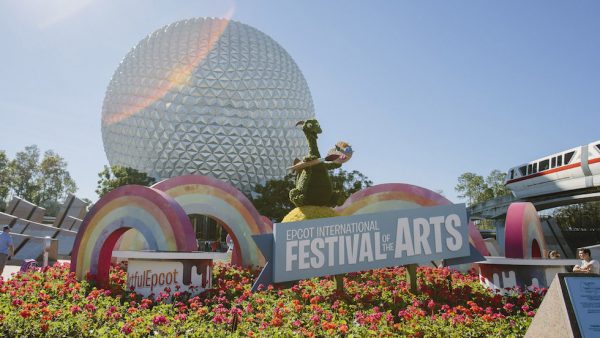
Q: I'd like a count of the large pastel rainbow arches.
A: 4